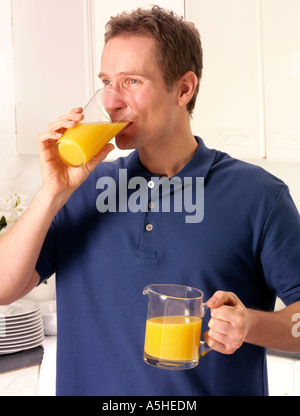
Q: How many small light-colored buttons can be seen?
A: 3